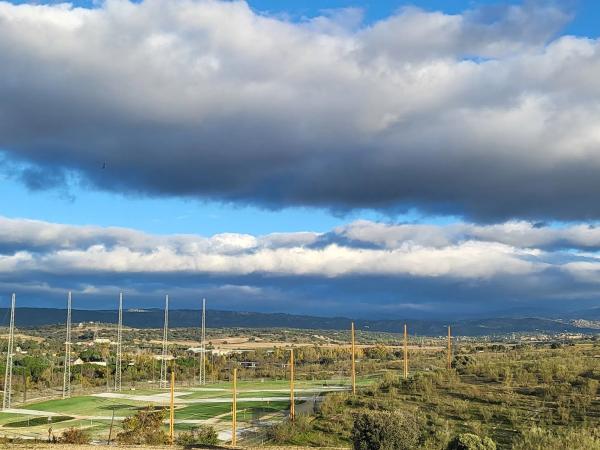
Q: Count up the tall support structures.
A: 11